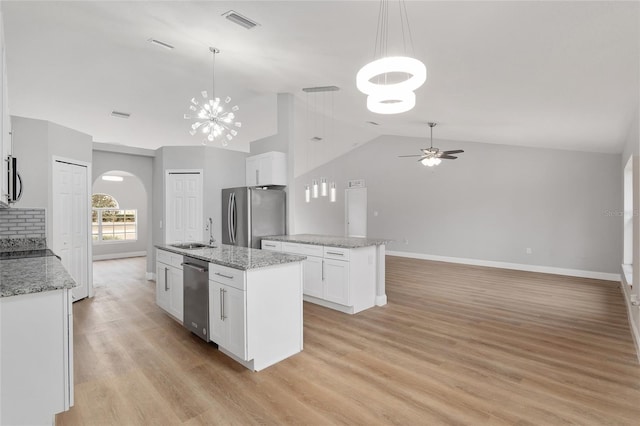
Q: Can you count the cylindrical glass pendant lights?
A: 4